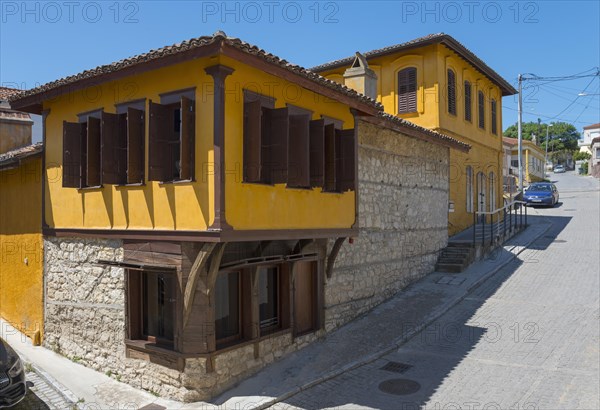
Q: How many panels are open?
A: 12